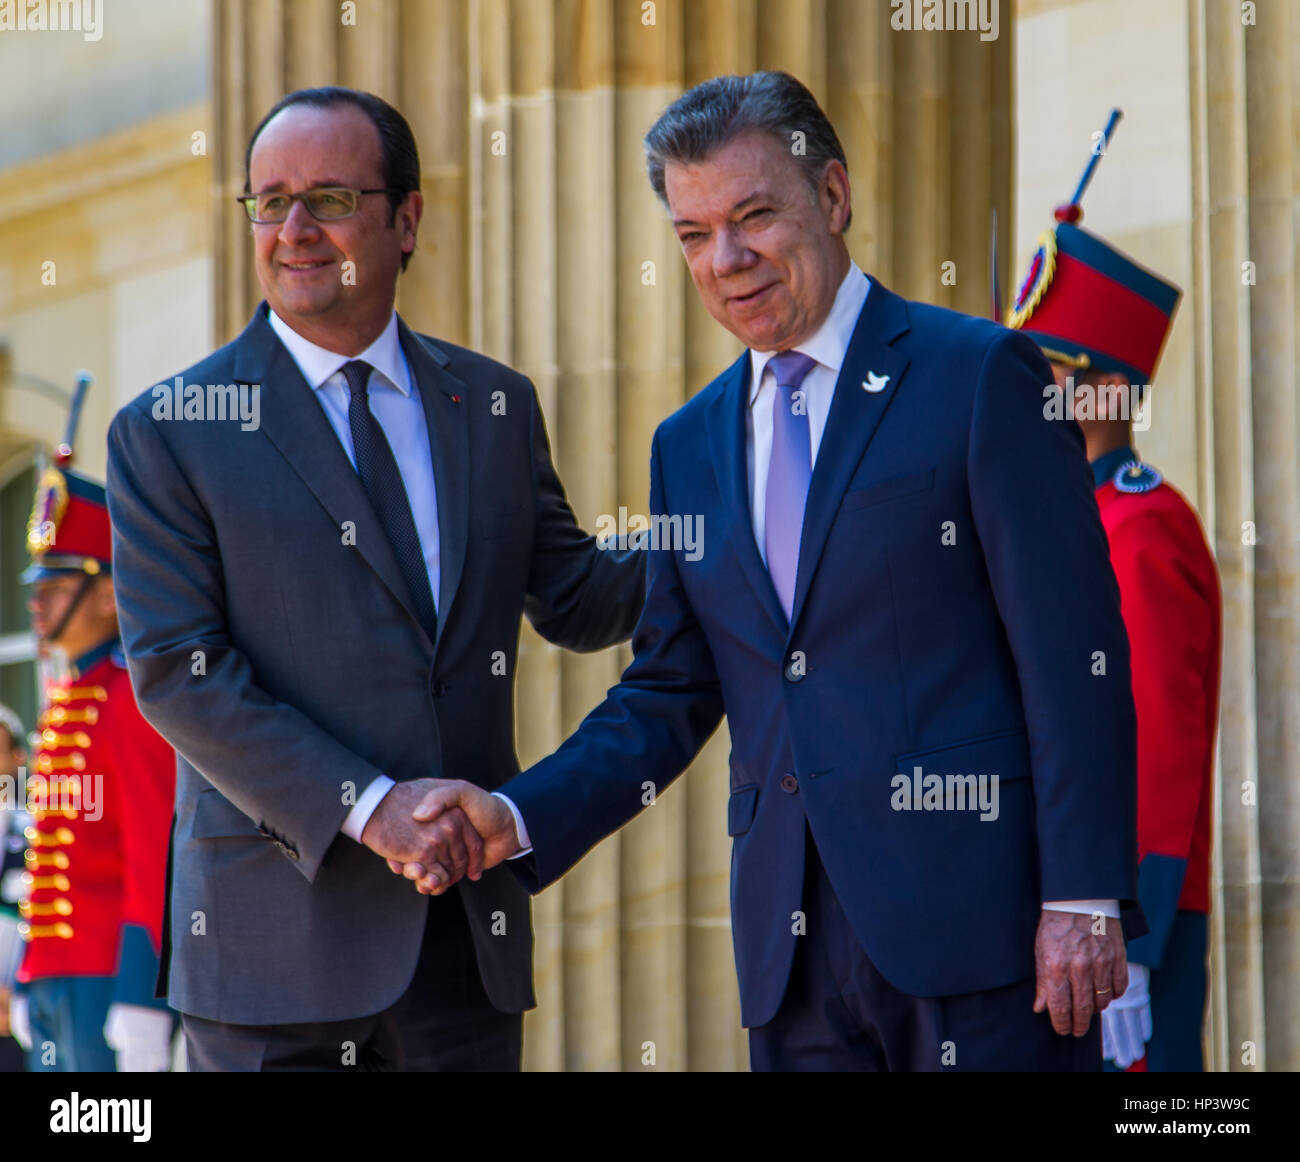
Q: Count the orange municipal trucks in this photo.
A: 0